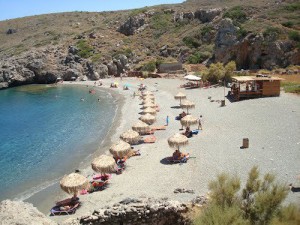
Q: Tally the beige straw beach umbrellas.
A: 15